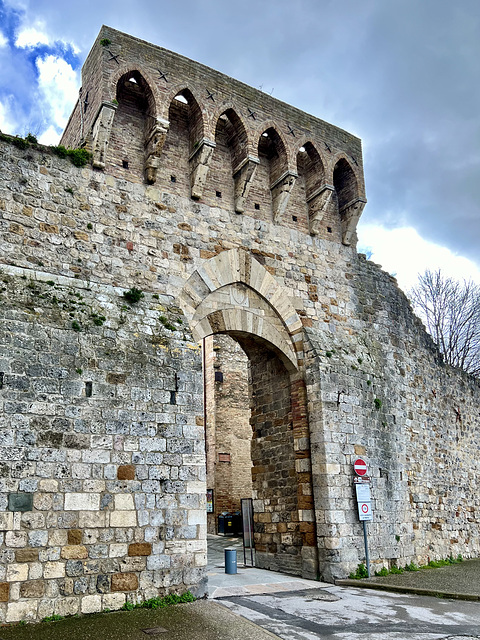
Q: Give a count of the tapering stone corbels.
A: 7